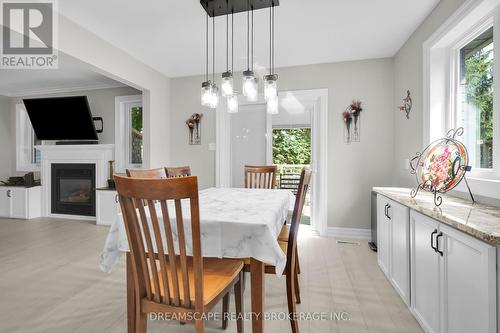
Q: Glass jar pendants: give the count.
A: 8